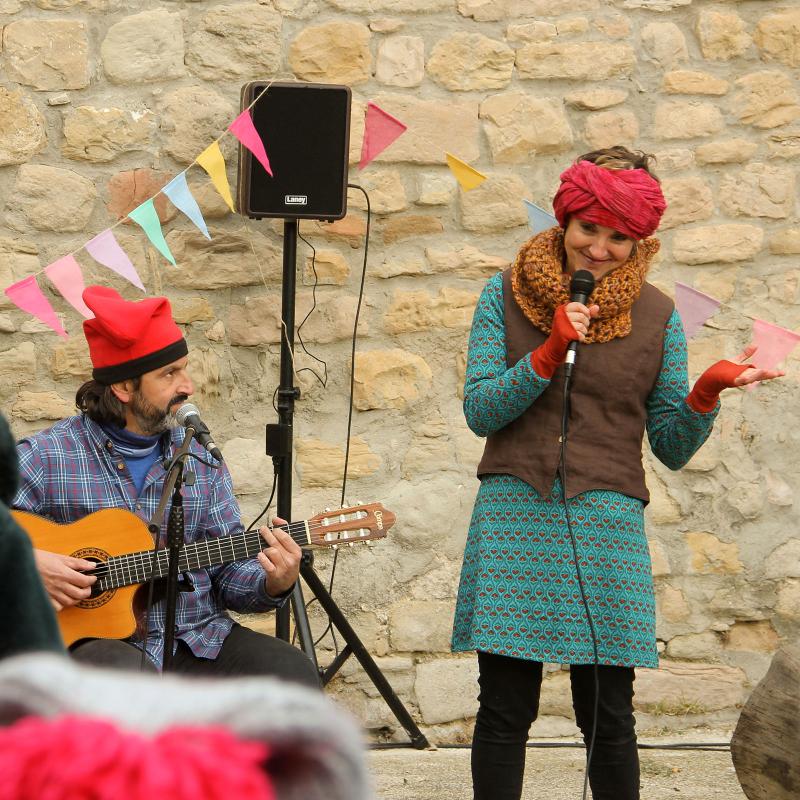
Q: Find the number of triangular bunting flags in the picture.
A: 12